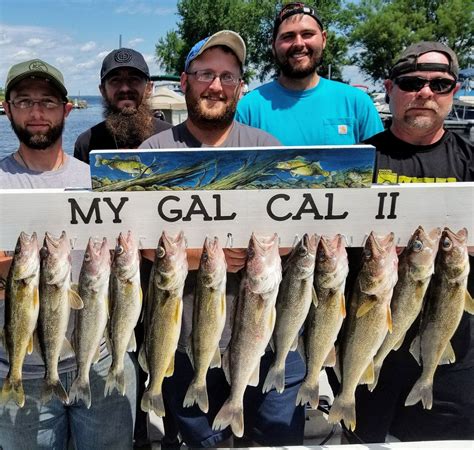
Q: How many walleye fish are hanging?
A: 12